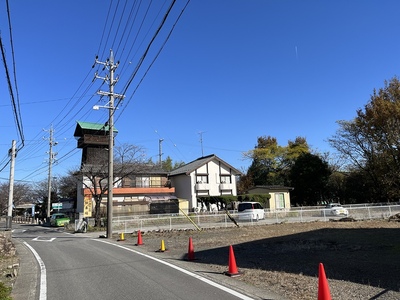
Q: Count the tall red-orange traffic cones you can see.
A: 4